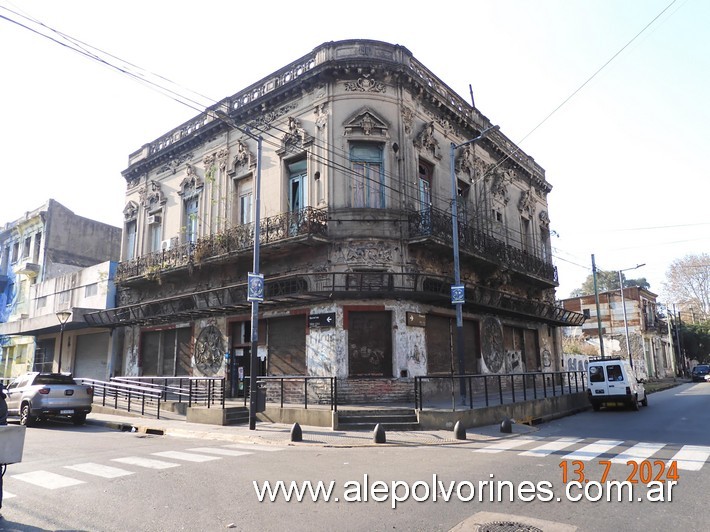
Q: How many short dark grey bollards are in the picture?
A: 4